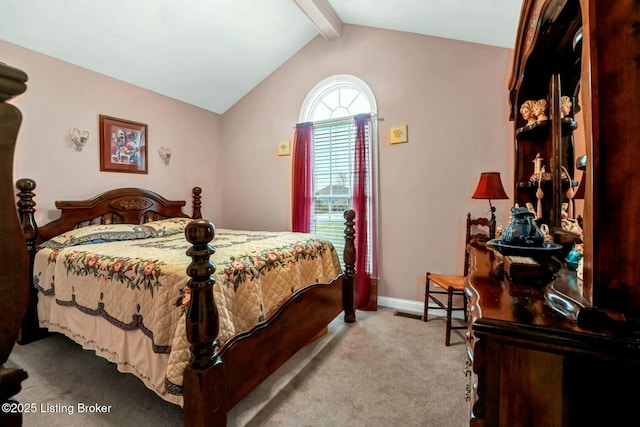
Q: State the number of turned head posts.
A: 2